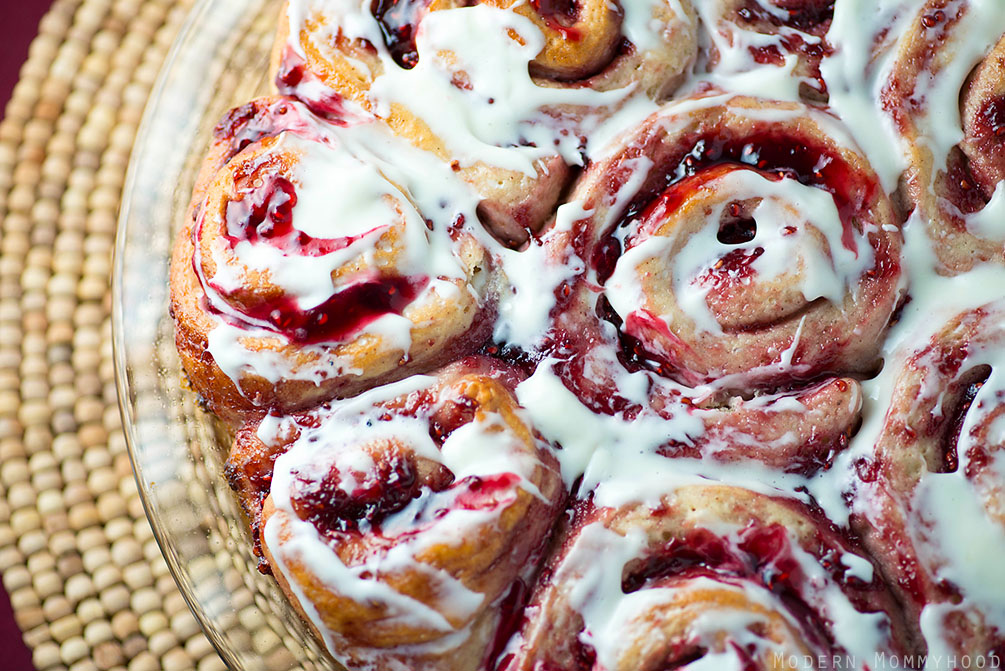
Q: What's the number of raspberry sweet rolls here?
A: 8